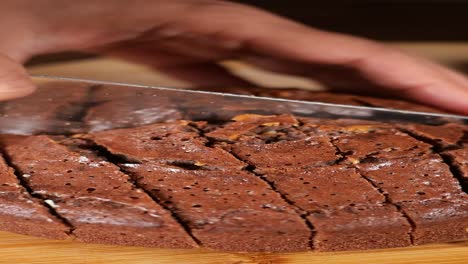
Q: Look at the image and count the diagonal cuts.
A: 5